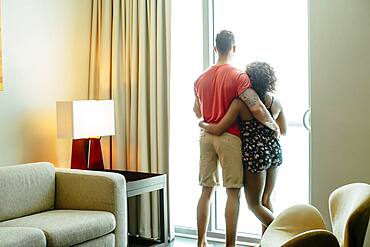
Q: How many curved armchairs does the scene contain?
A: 2